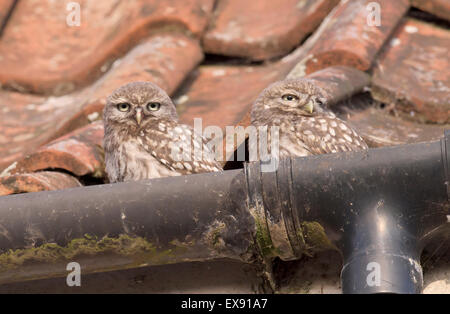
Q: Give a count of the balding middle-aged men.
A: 0